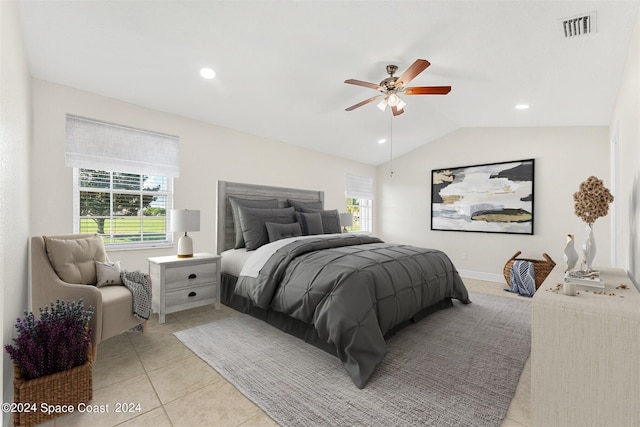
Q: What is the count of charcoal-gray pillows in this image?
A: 6